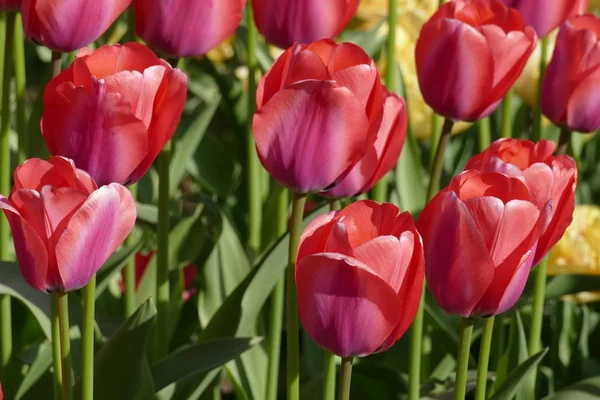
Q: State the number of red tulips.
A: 13